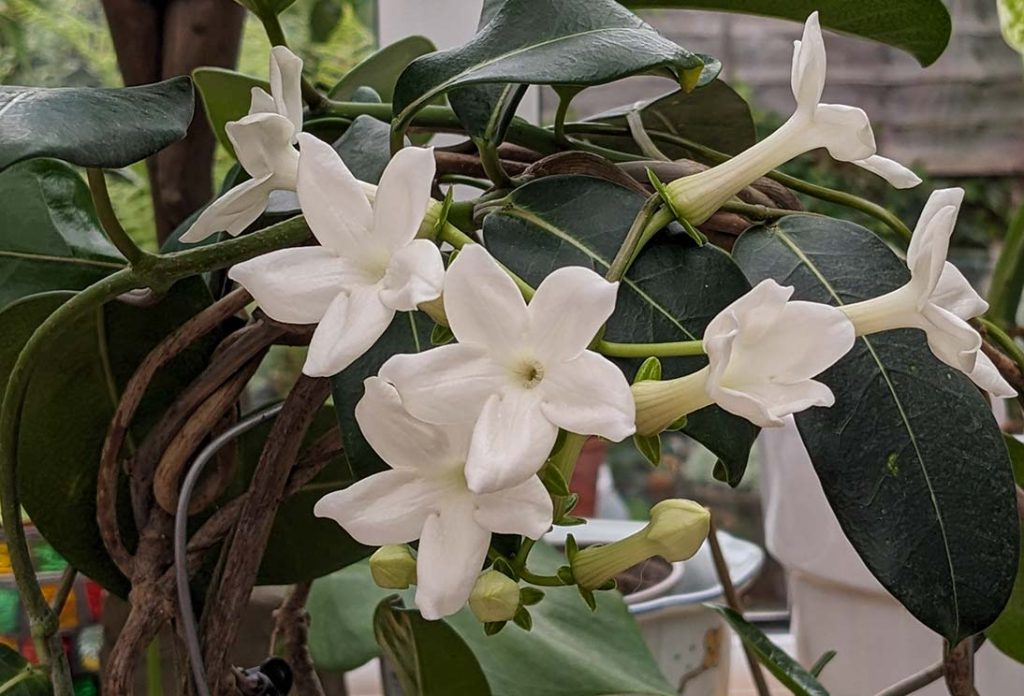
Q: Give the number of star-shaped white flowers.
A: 7